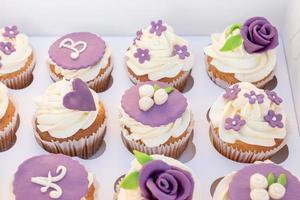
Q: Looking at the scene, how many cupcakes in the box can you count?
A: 11